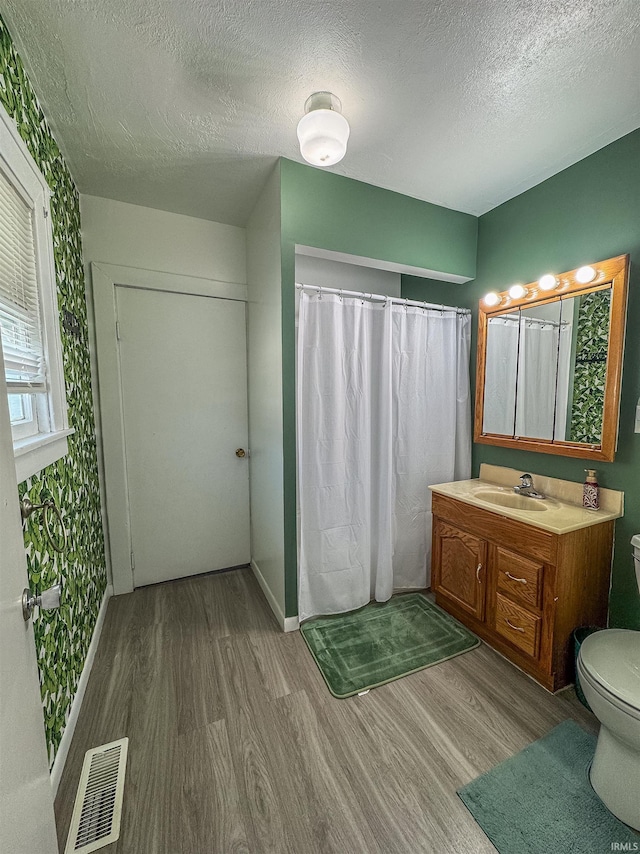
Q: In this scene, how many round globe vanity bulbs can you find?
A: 4